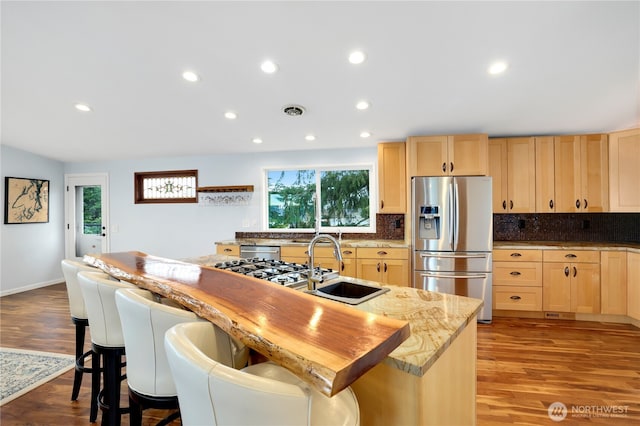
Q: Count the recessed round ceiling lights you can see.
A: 10